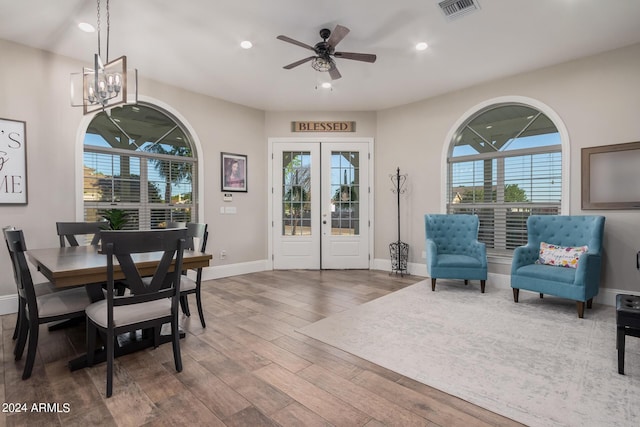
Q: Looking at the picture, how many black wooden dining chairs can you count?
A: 6